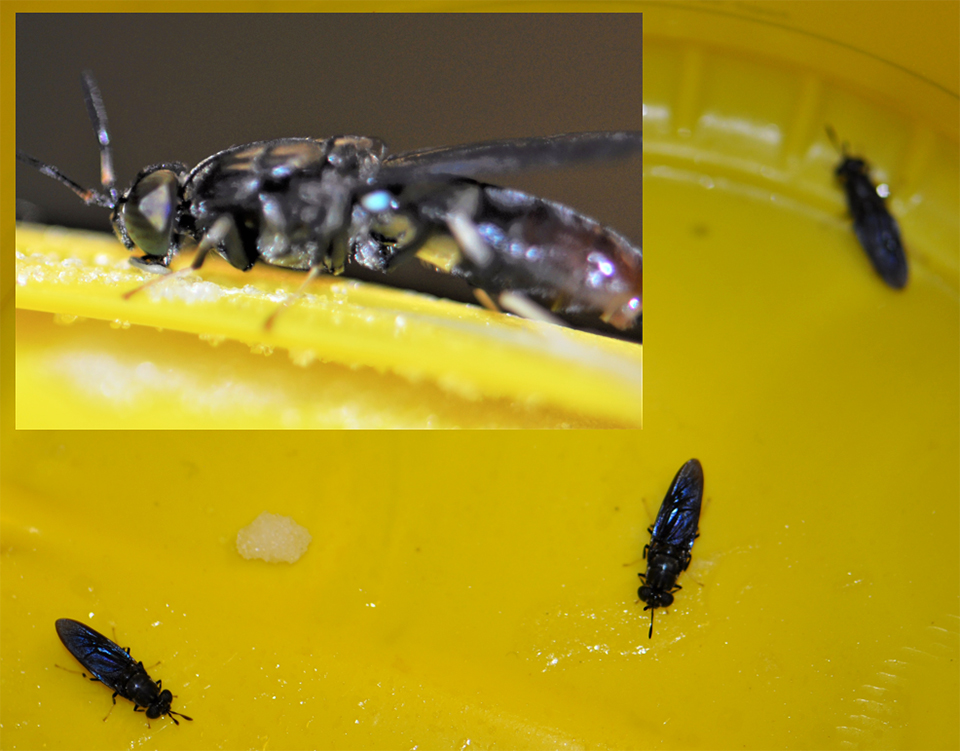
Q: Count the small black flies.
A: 3